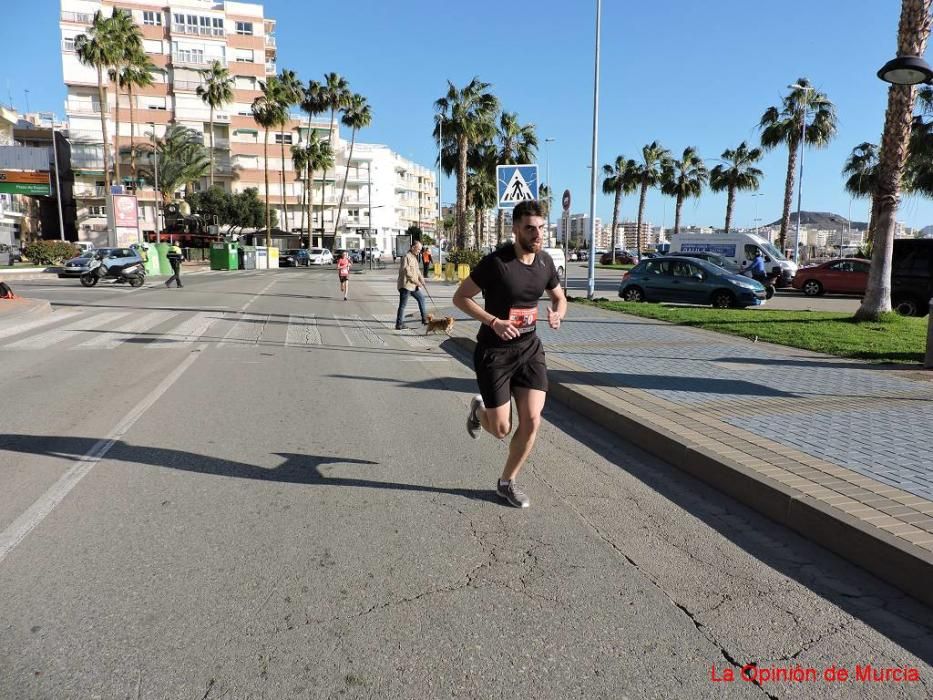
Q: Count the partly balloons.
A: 0